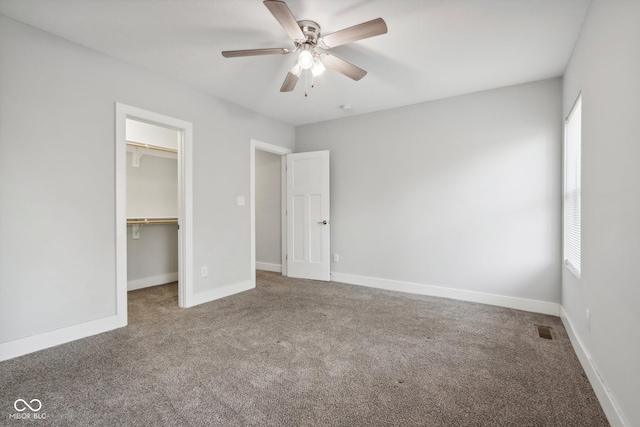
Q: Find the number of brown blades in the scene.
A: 5